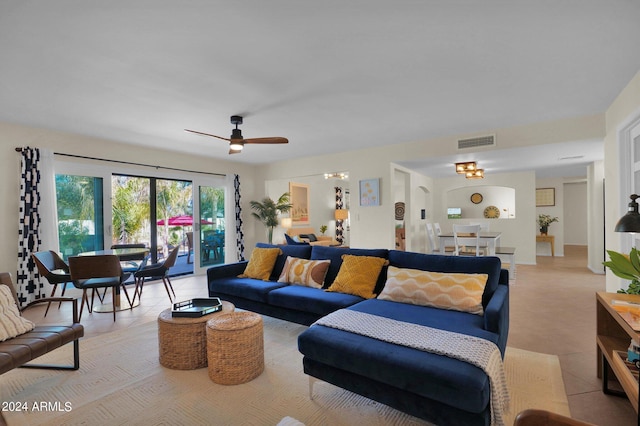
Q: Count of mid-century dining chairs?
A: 4